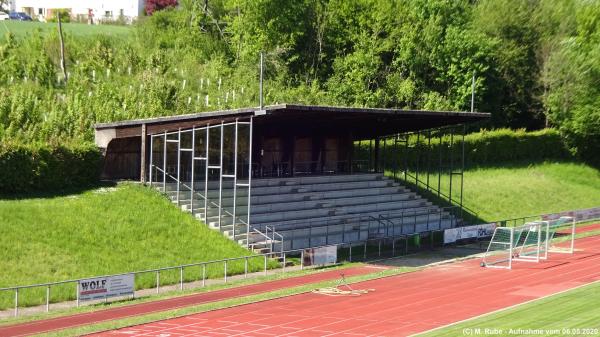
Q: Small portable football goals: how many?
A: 2